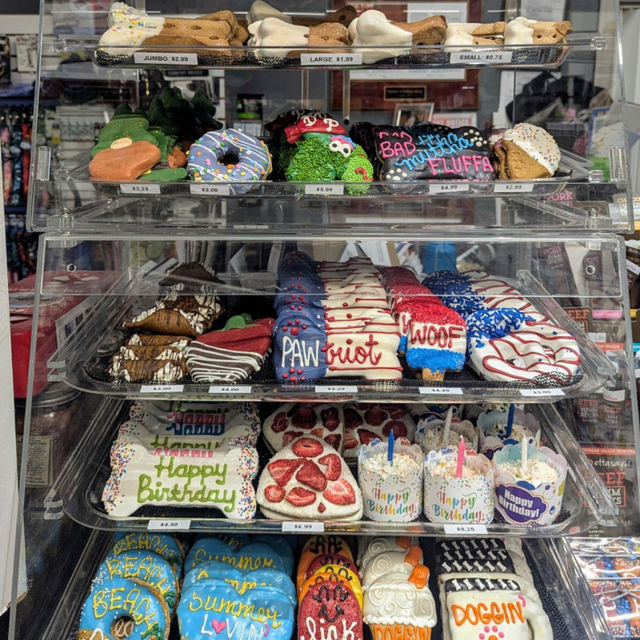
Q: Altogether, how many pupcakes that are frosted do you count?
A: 5